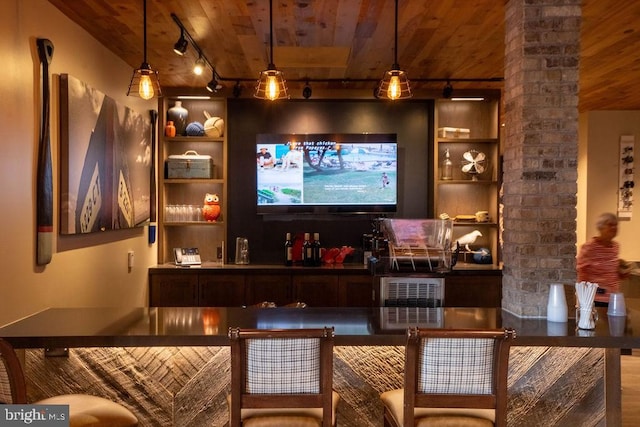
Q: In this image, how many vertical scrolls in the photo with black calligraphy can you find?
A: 1